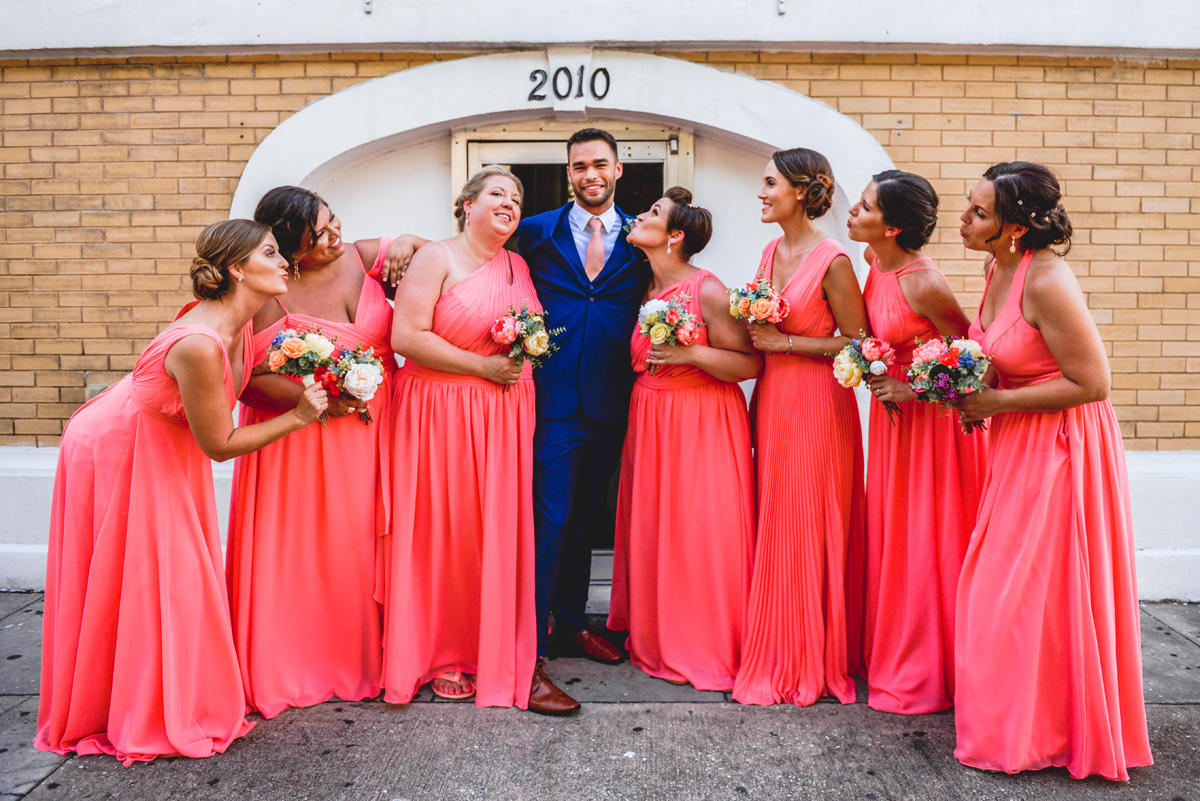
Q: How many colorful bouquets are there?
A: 7